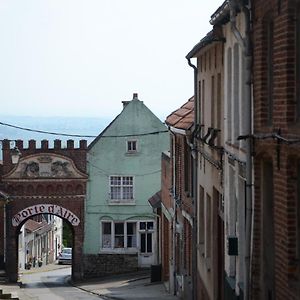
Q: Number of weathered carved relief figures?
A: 2